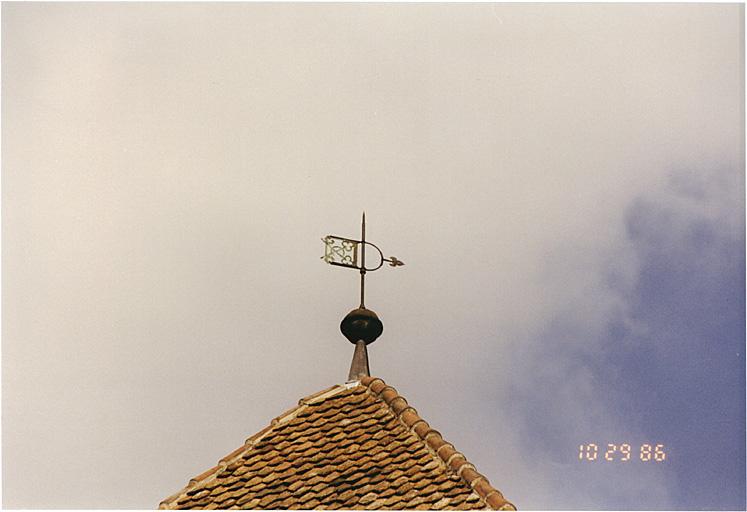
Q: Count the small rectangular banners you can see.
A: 1